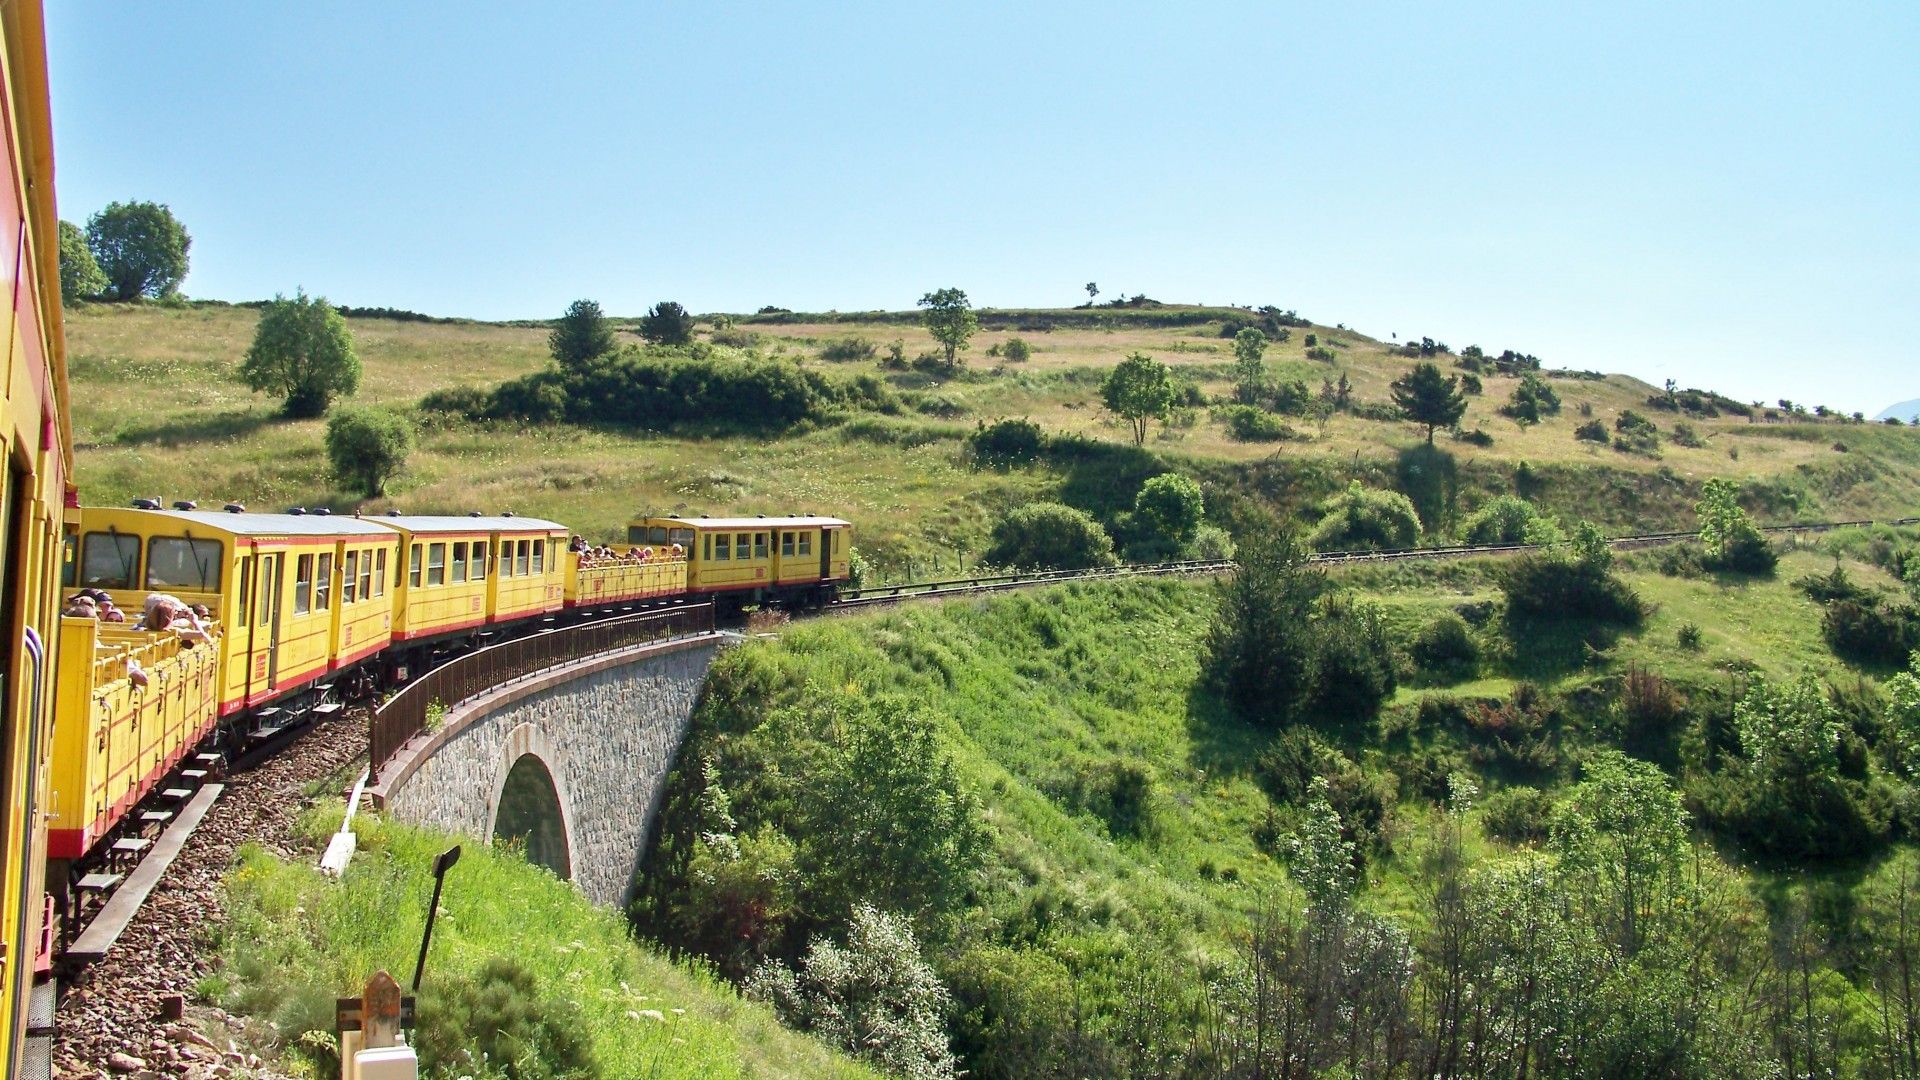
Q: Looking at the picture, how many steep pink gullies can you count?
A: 0